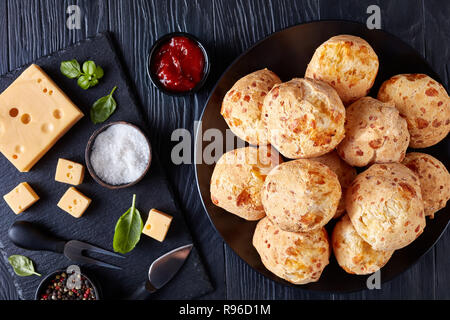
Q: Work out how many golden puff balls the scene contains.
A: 12